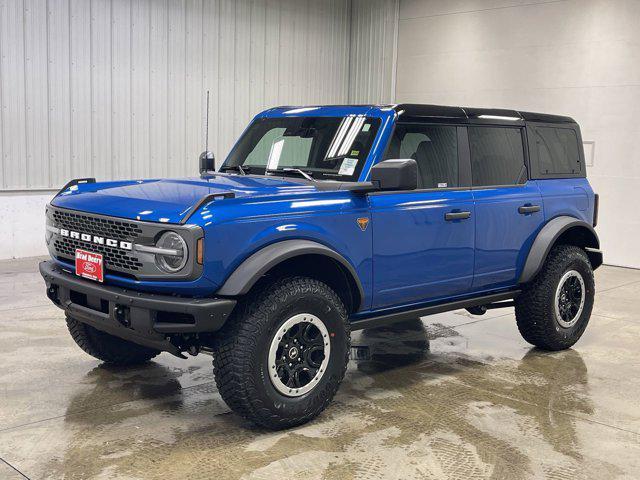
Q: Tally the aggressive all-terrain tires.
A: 3